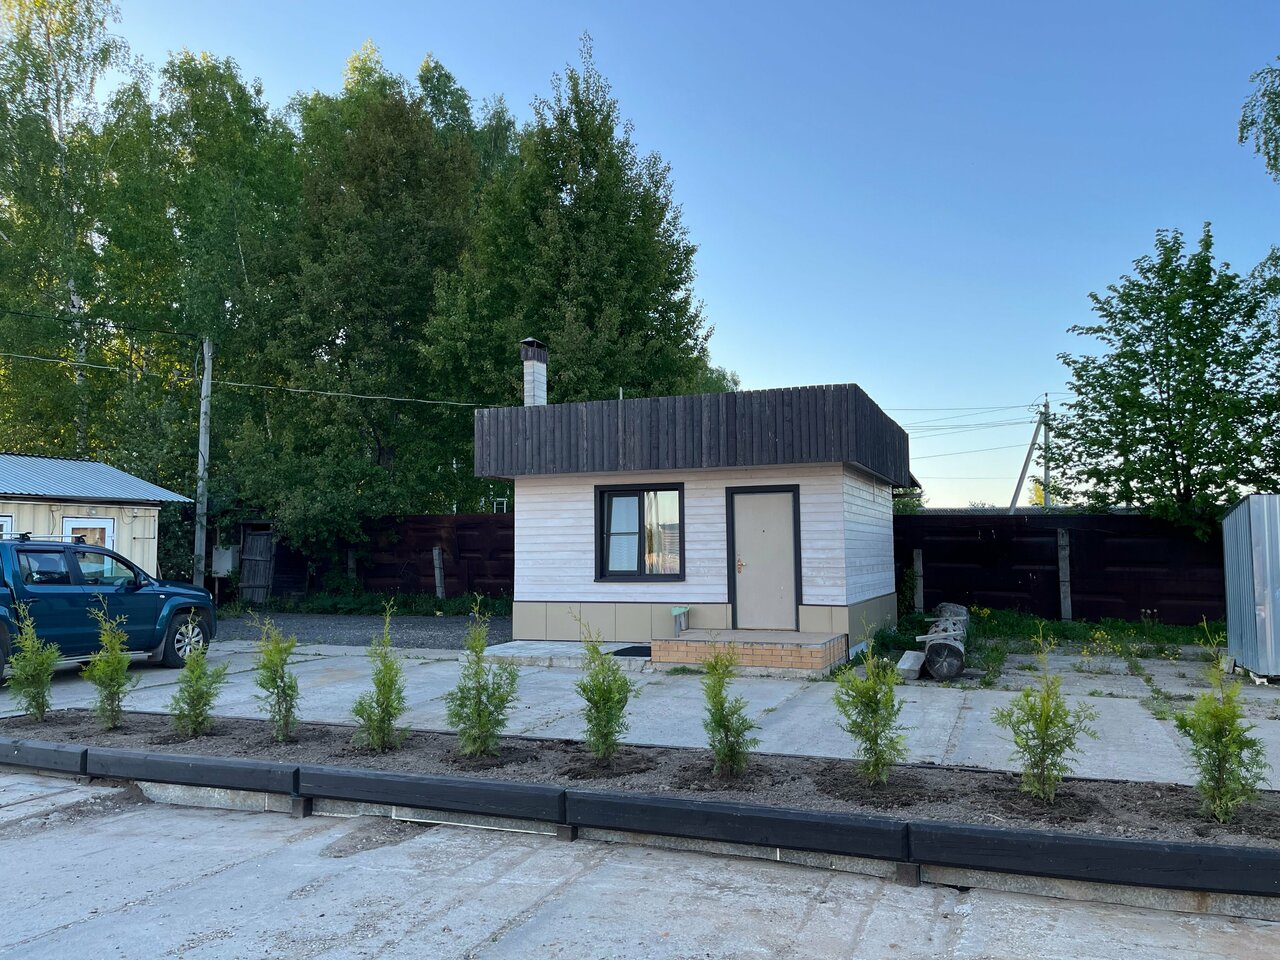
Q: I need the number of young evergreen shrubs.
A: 11